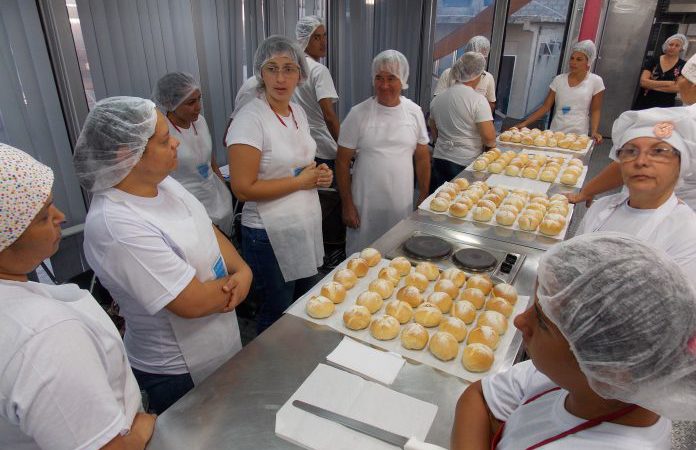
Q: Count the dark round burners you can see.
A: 2